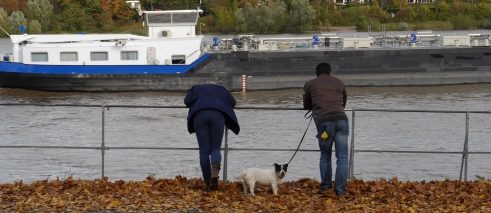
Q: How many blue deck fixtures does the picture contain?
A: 3